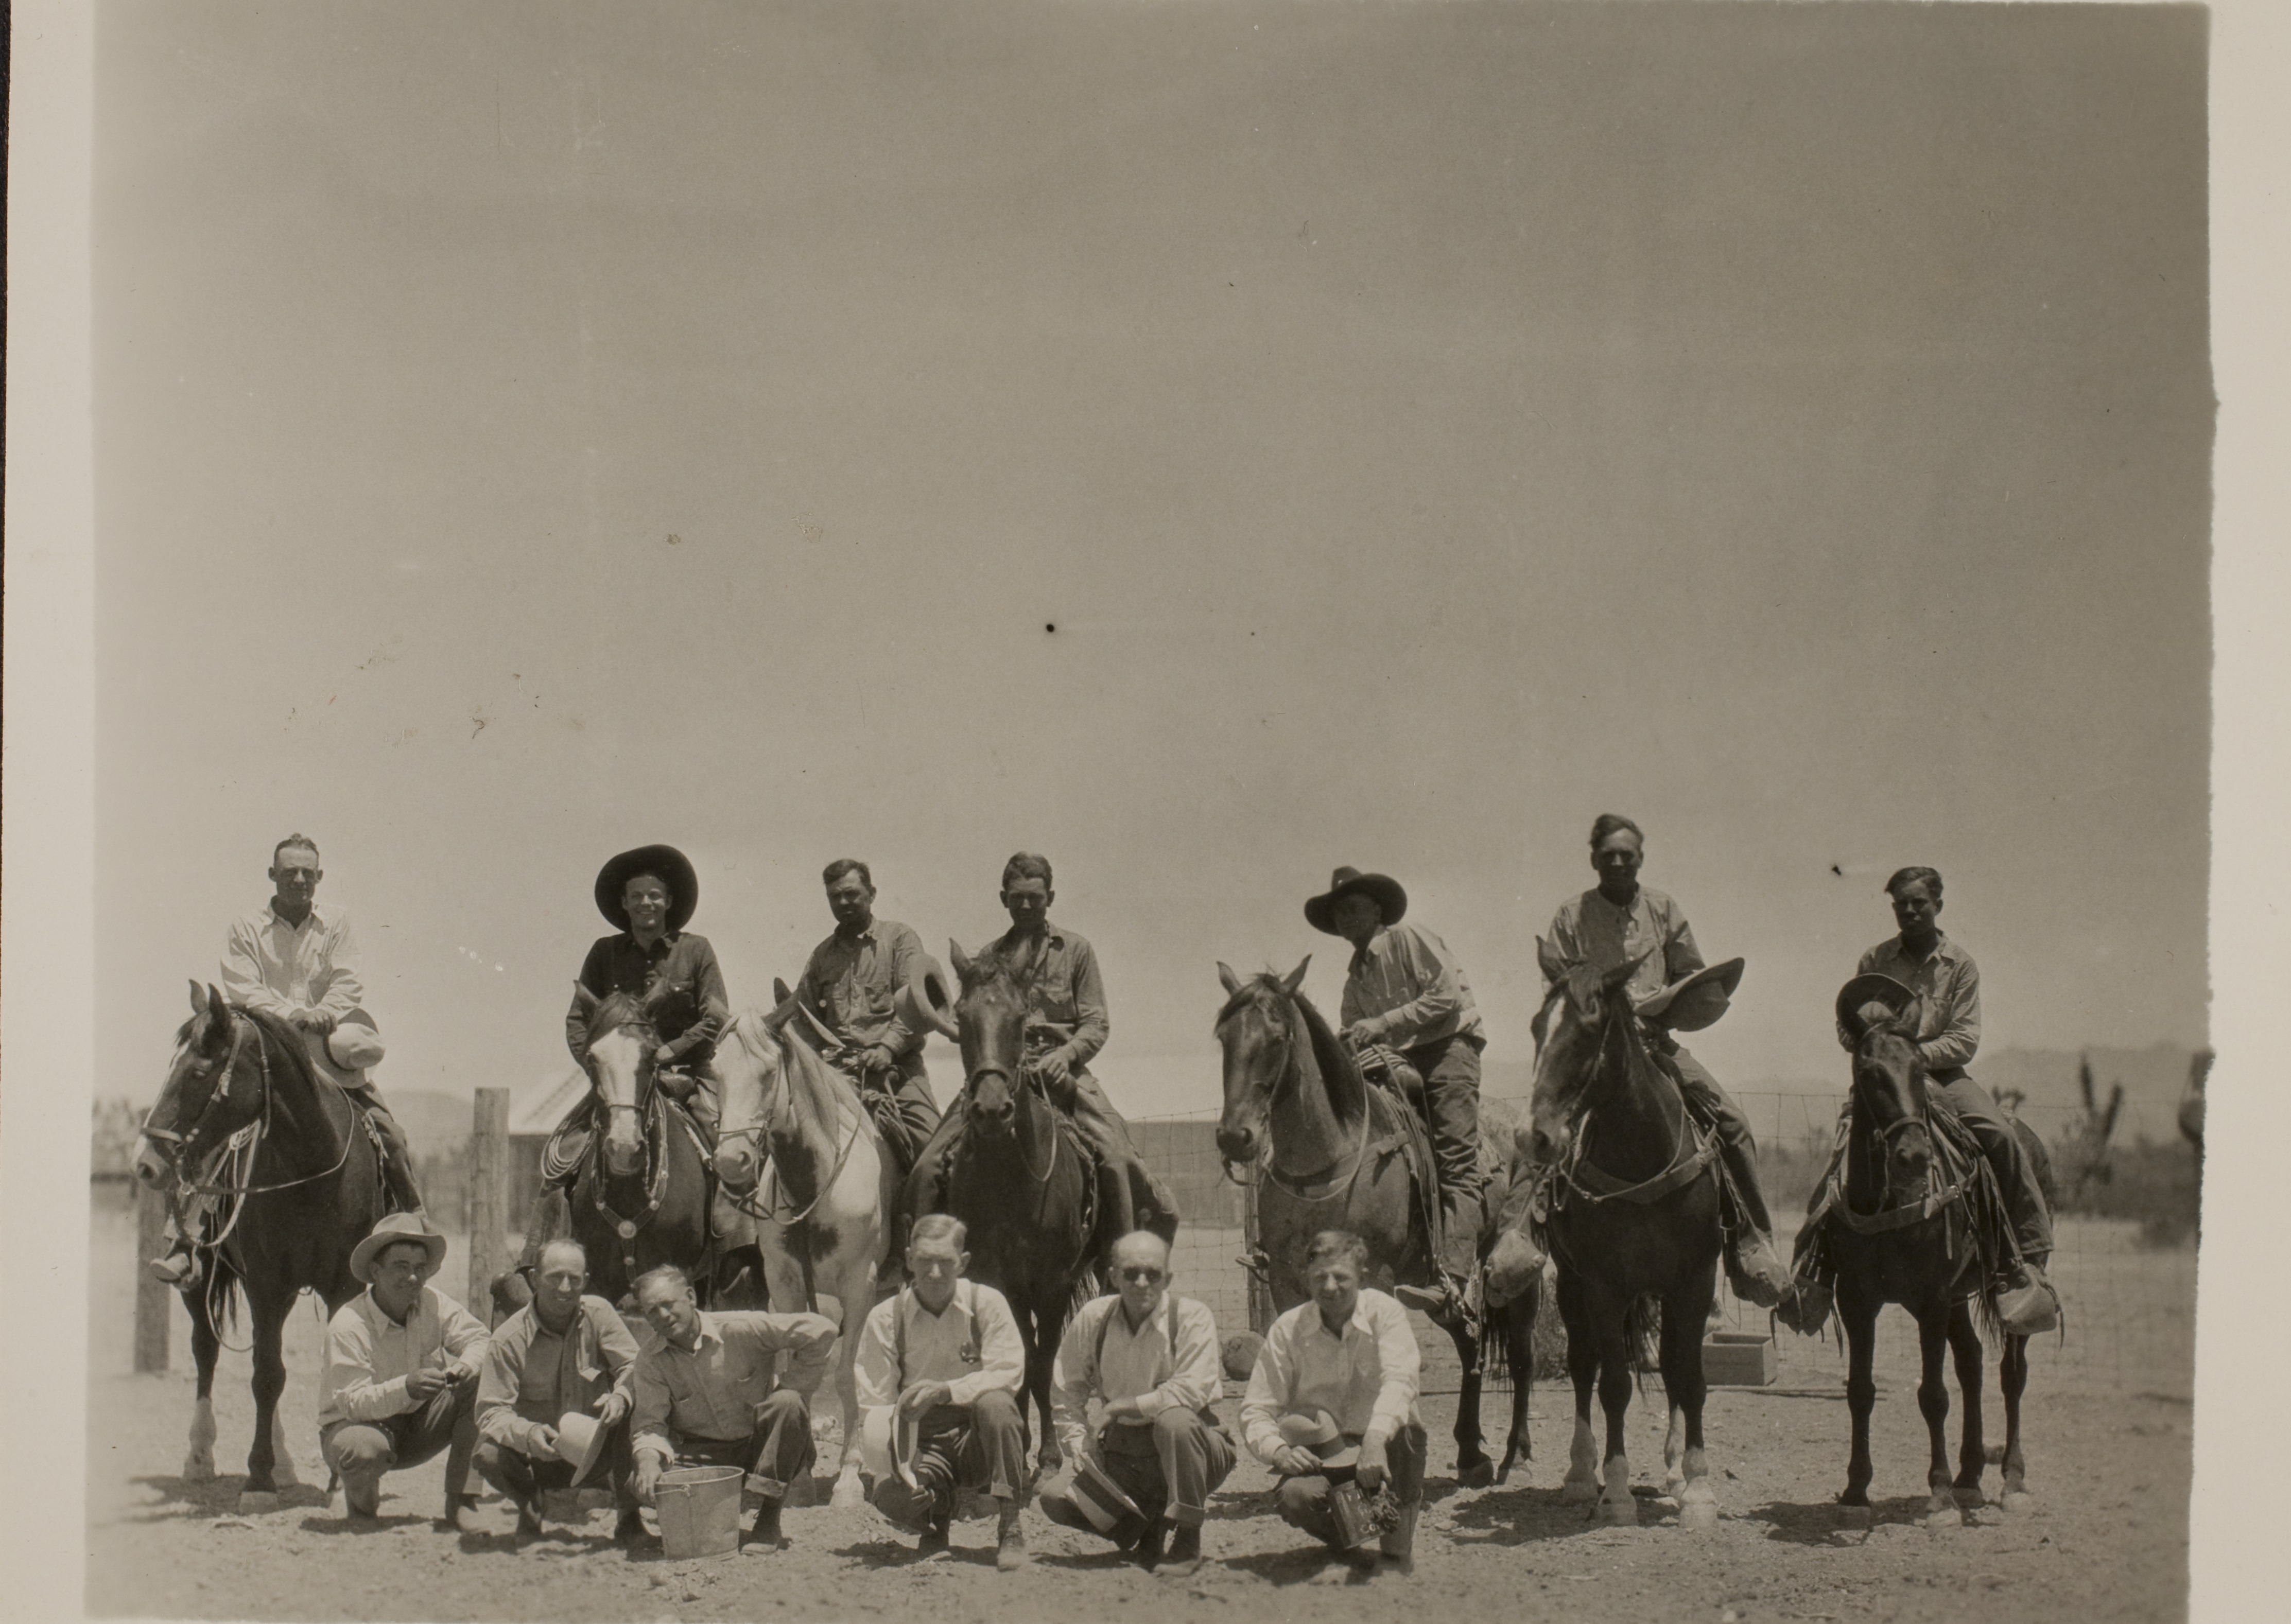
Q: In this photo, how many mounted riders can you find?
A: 7